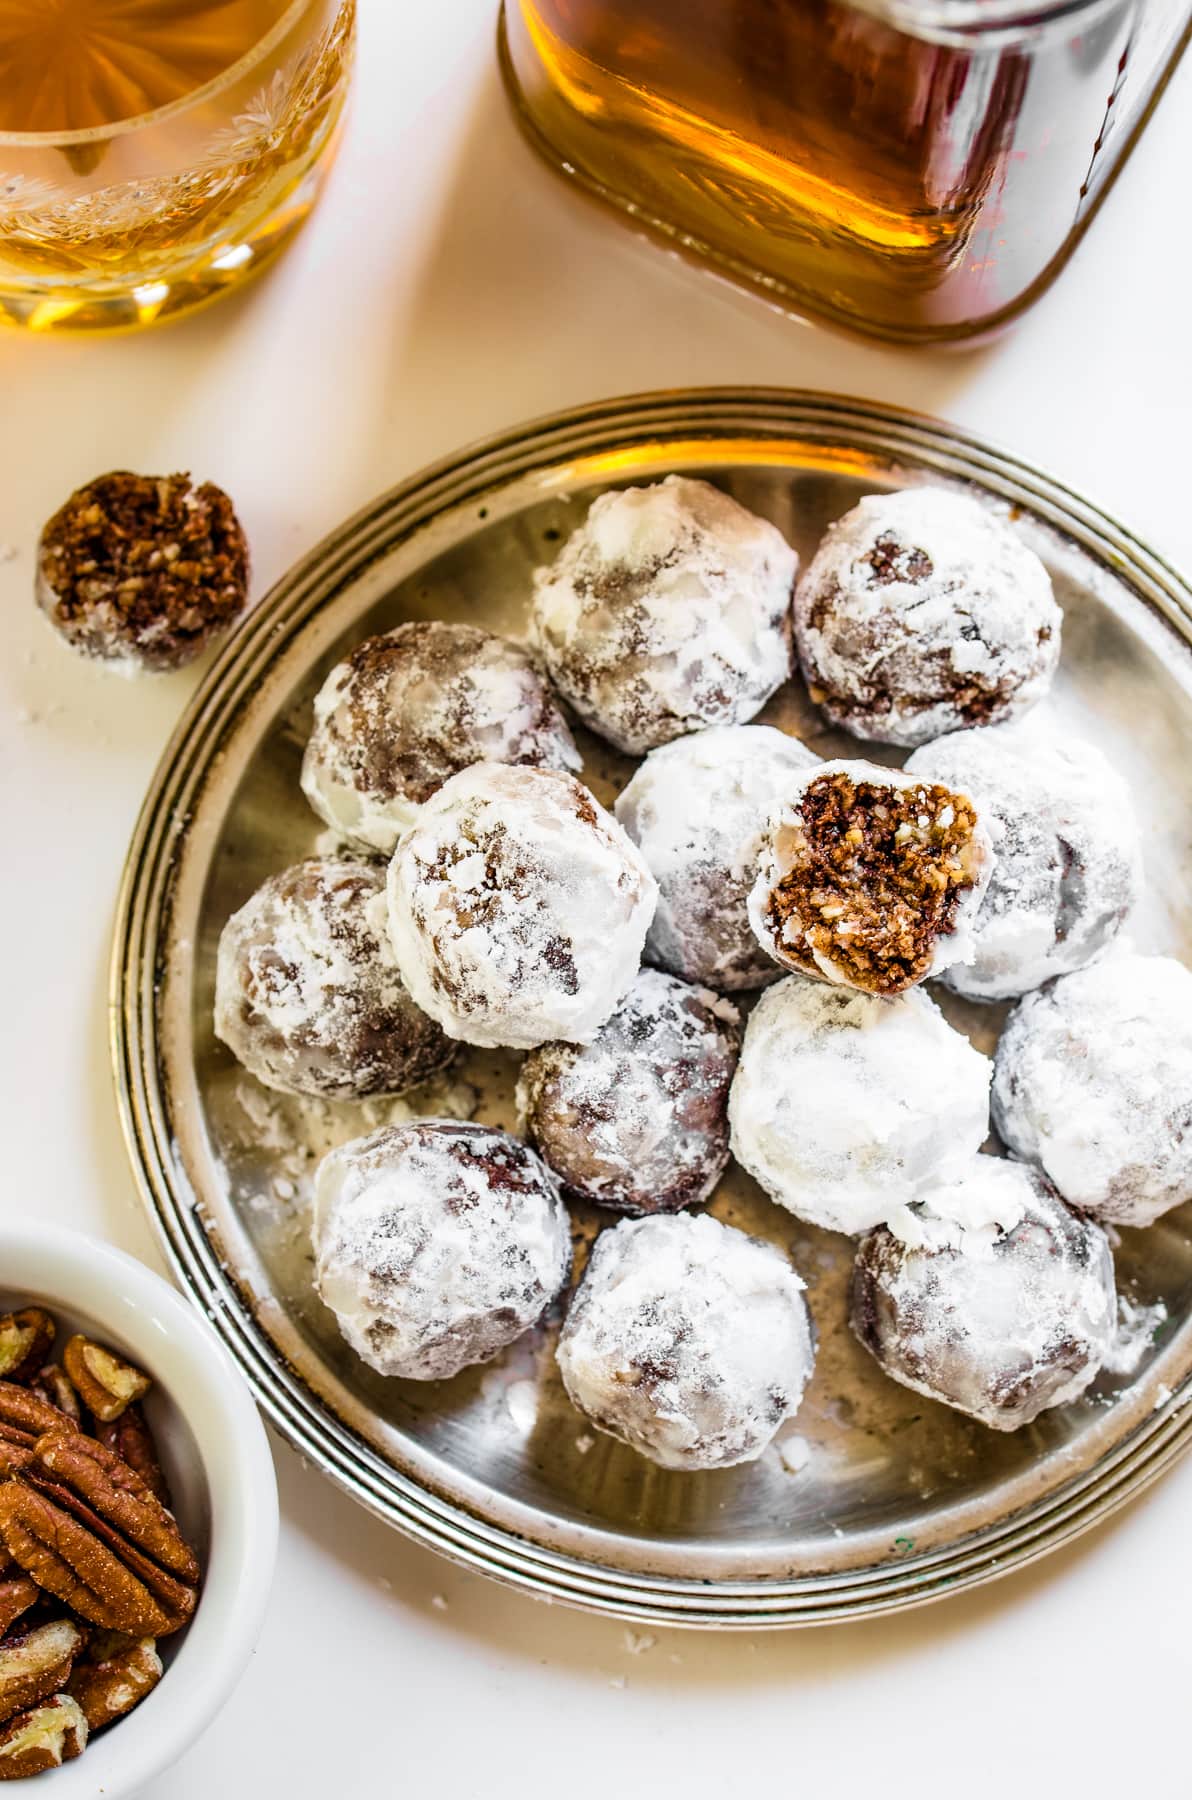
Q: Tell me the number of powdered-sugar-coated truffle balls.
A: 15